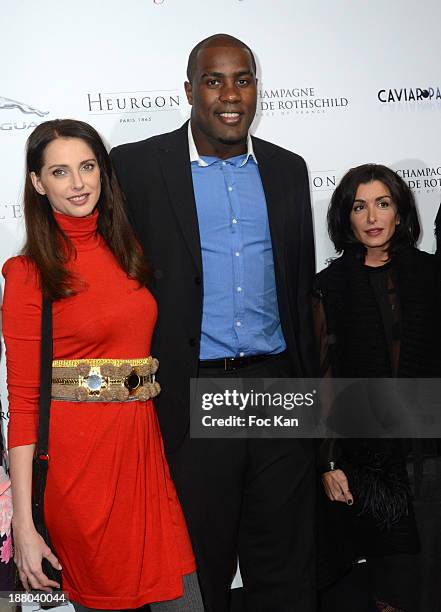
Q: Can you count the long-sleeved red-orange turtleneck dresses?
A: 1